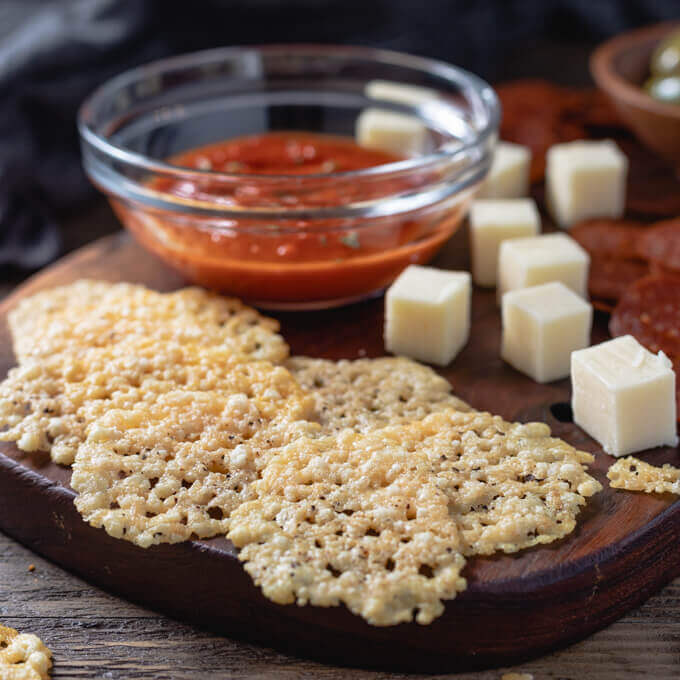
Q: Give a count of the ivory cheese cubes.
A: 8